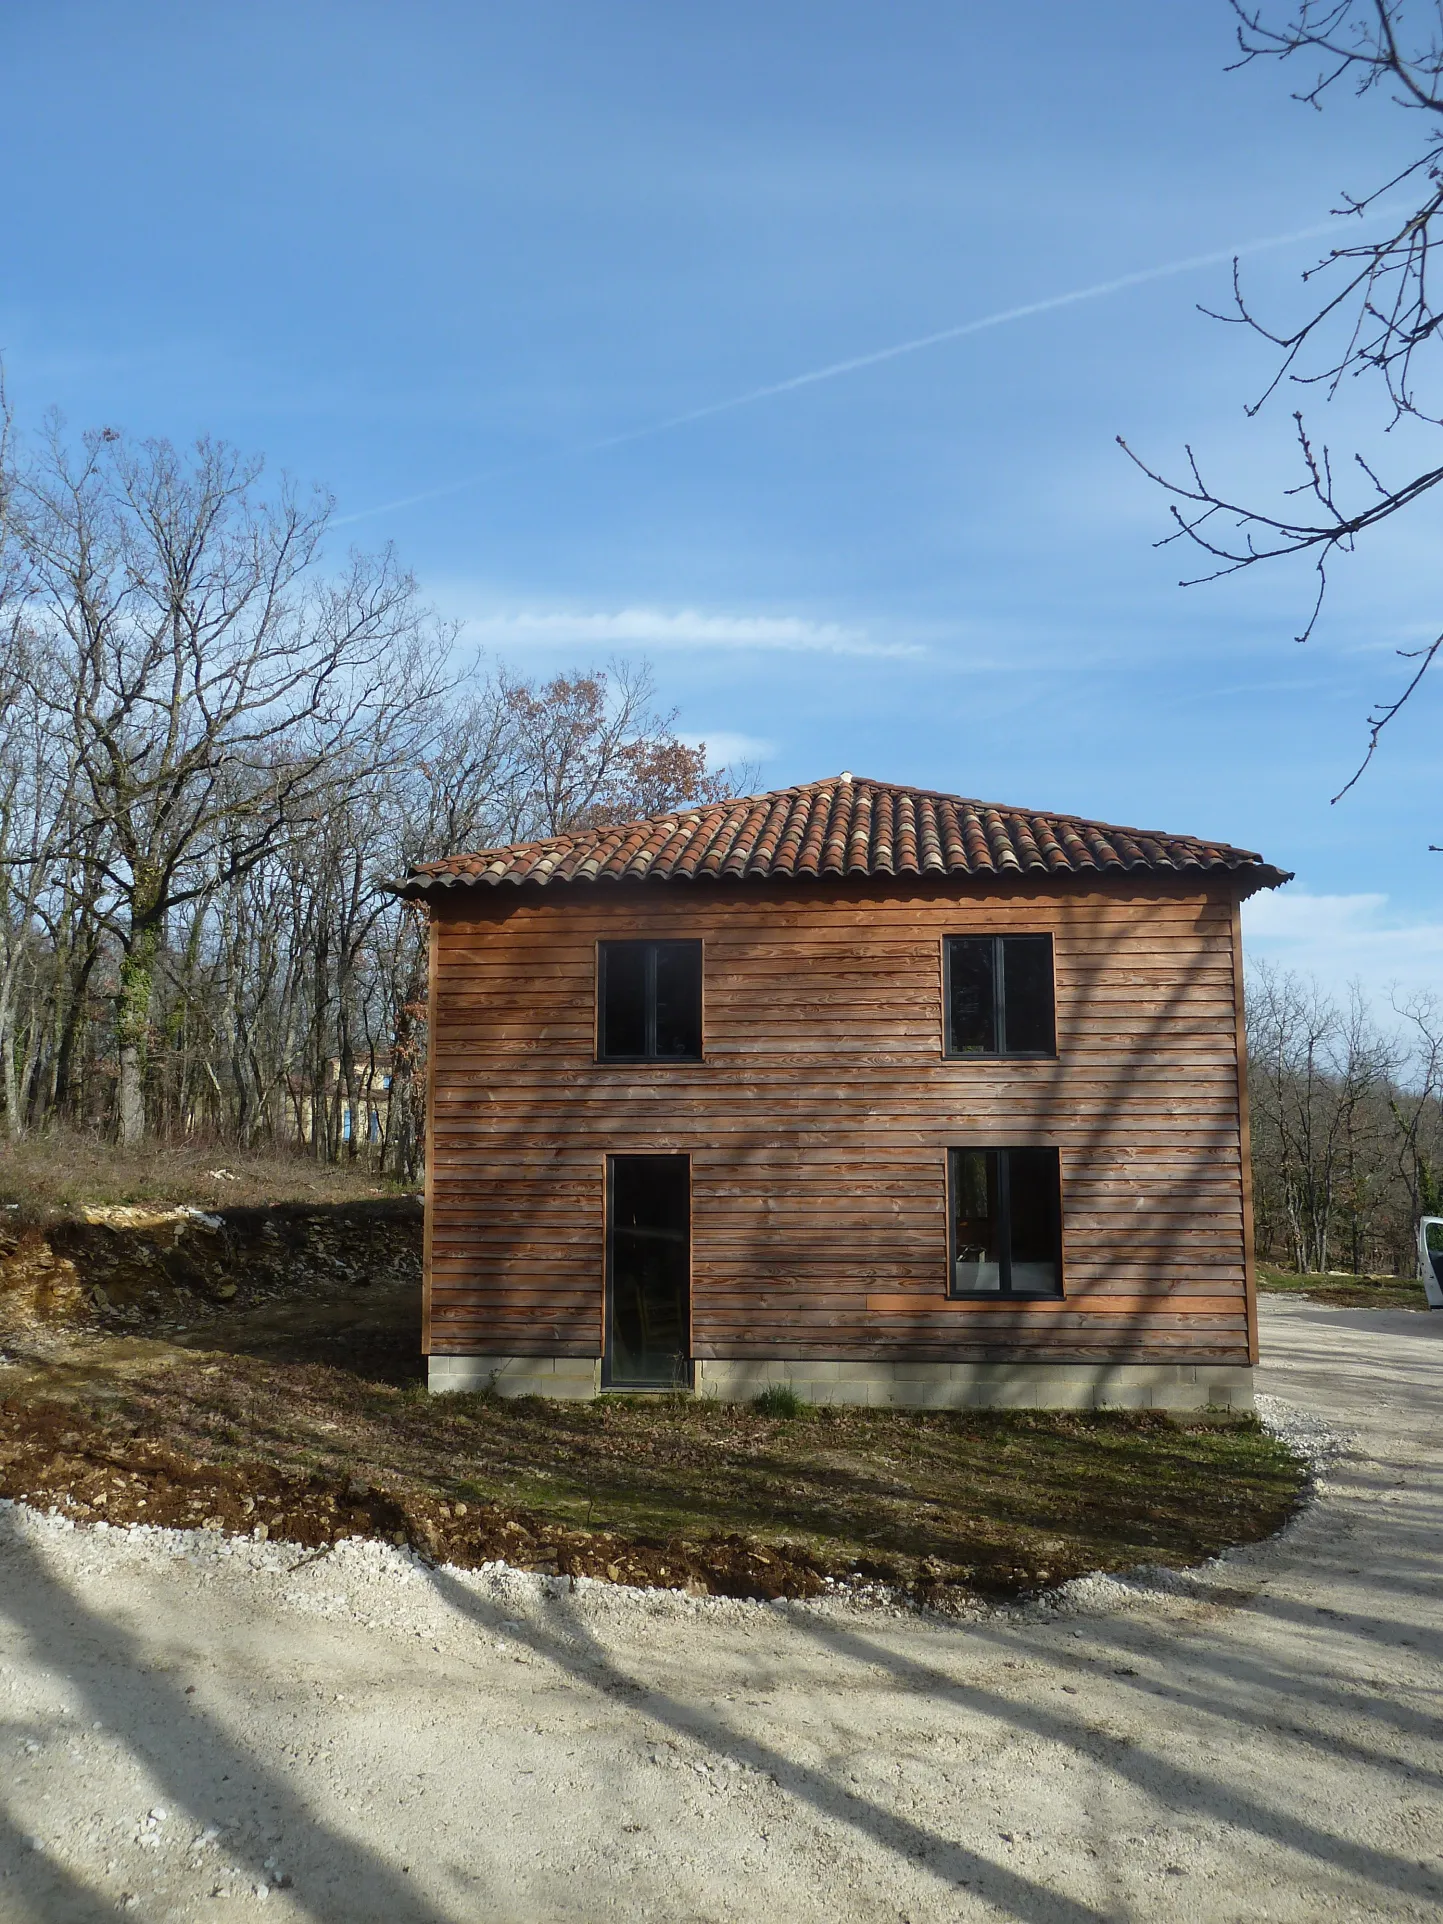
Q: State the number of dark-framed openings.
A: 4